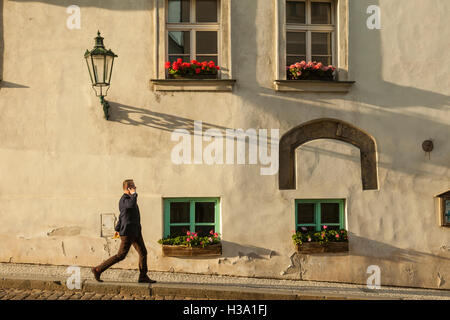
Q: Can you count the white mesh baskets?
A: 0